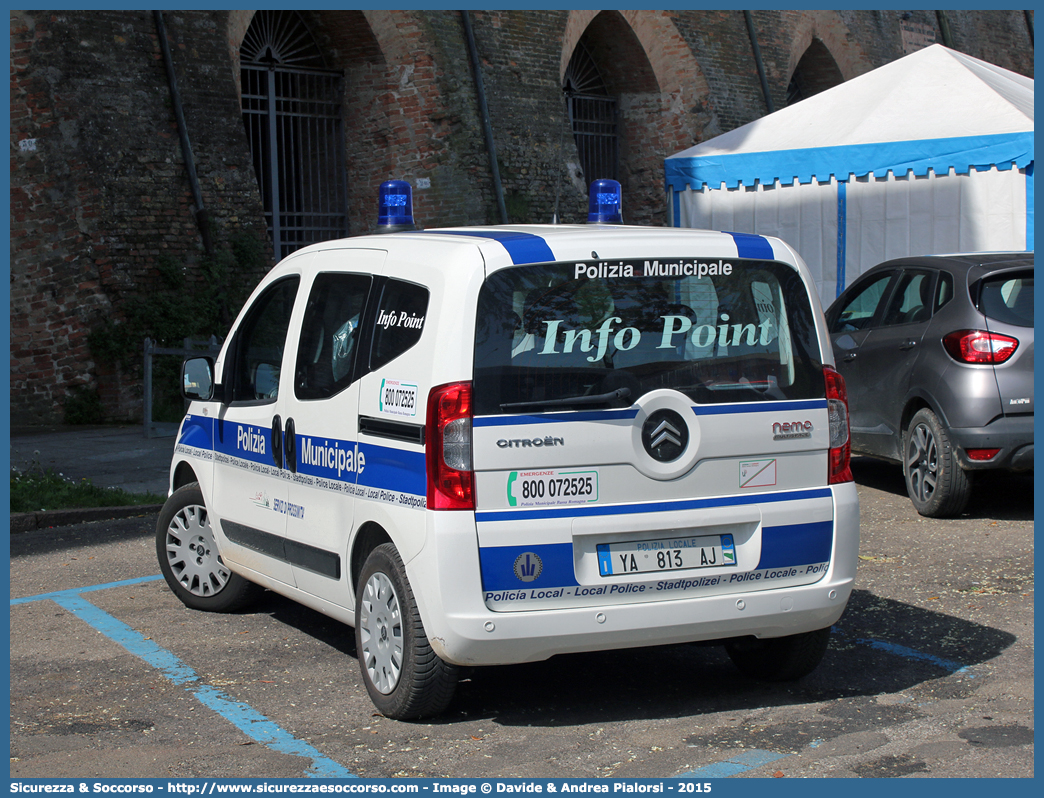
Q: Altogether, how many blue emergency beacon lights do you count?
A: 2